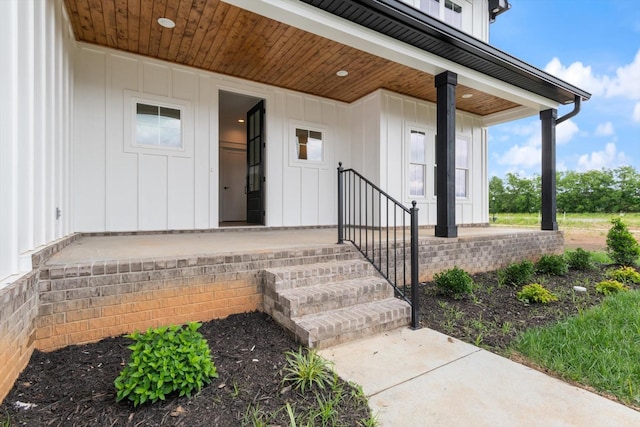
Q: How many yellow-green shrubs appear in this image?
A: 3